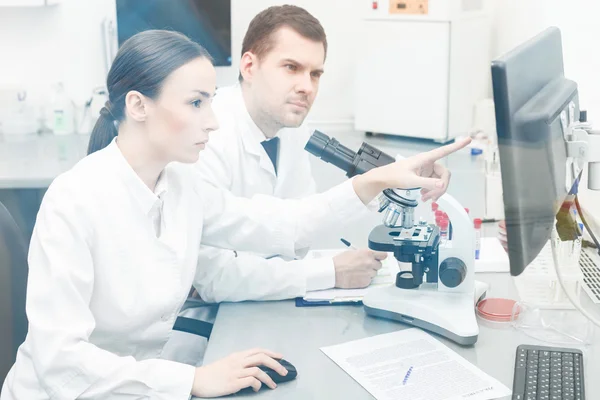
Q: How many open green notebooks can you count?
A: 0